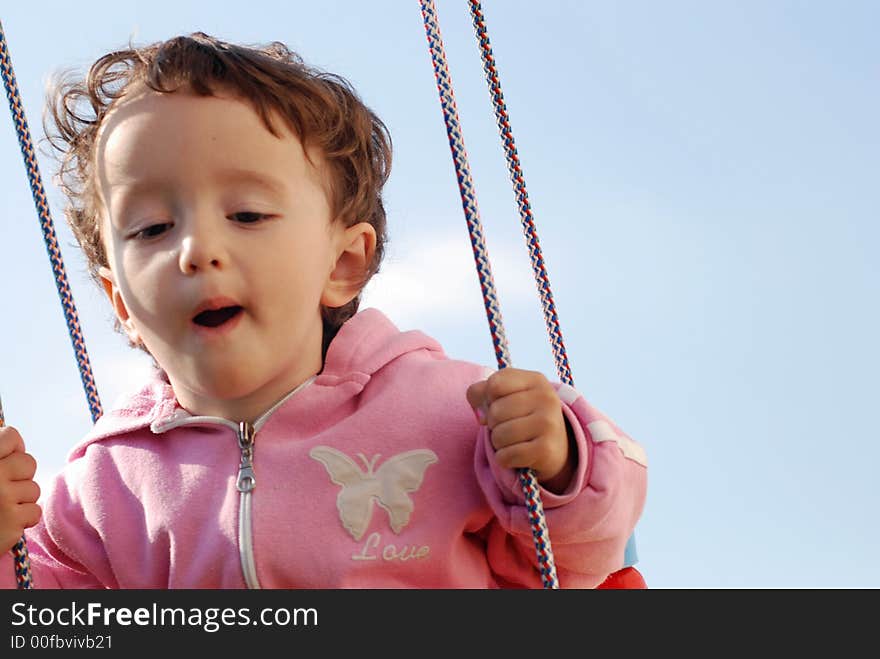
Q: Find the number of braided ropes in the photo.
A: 4